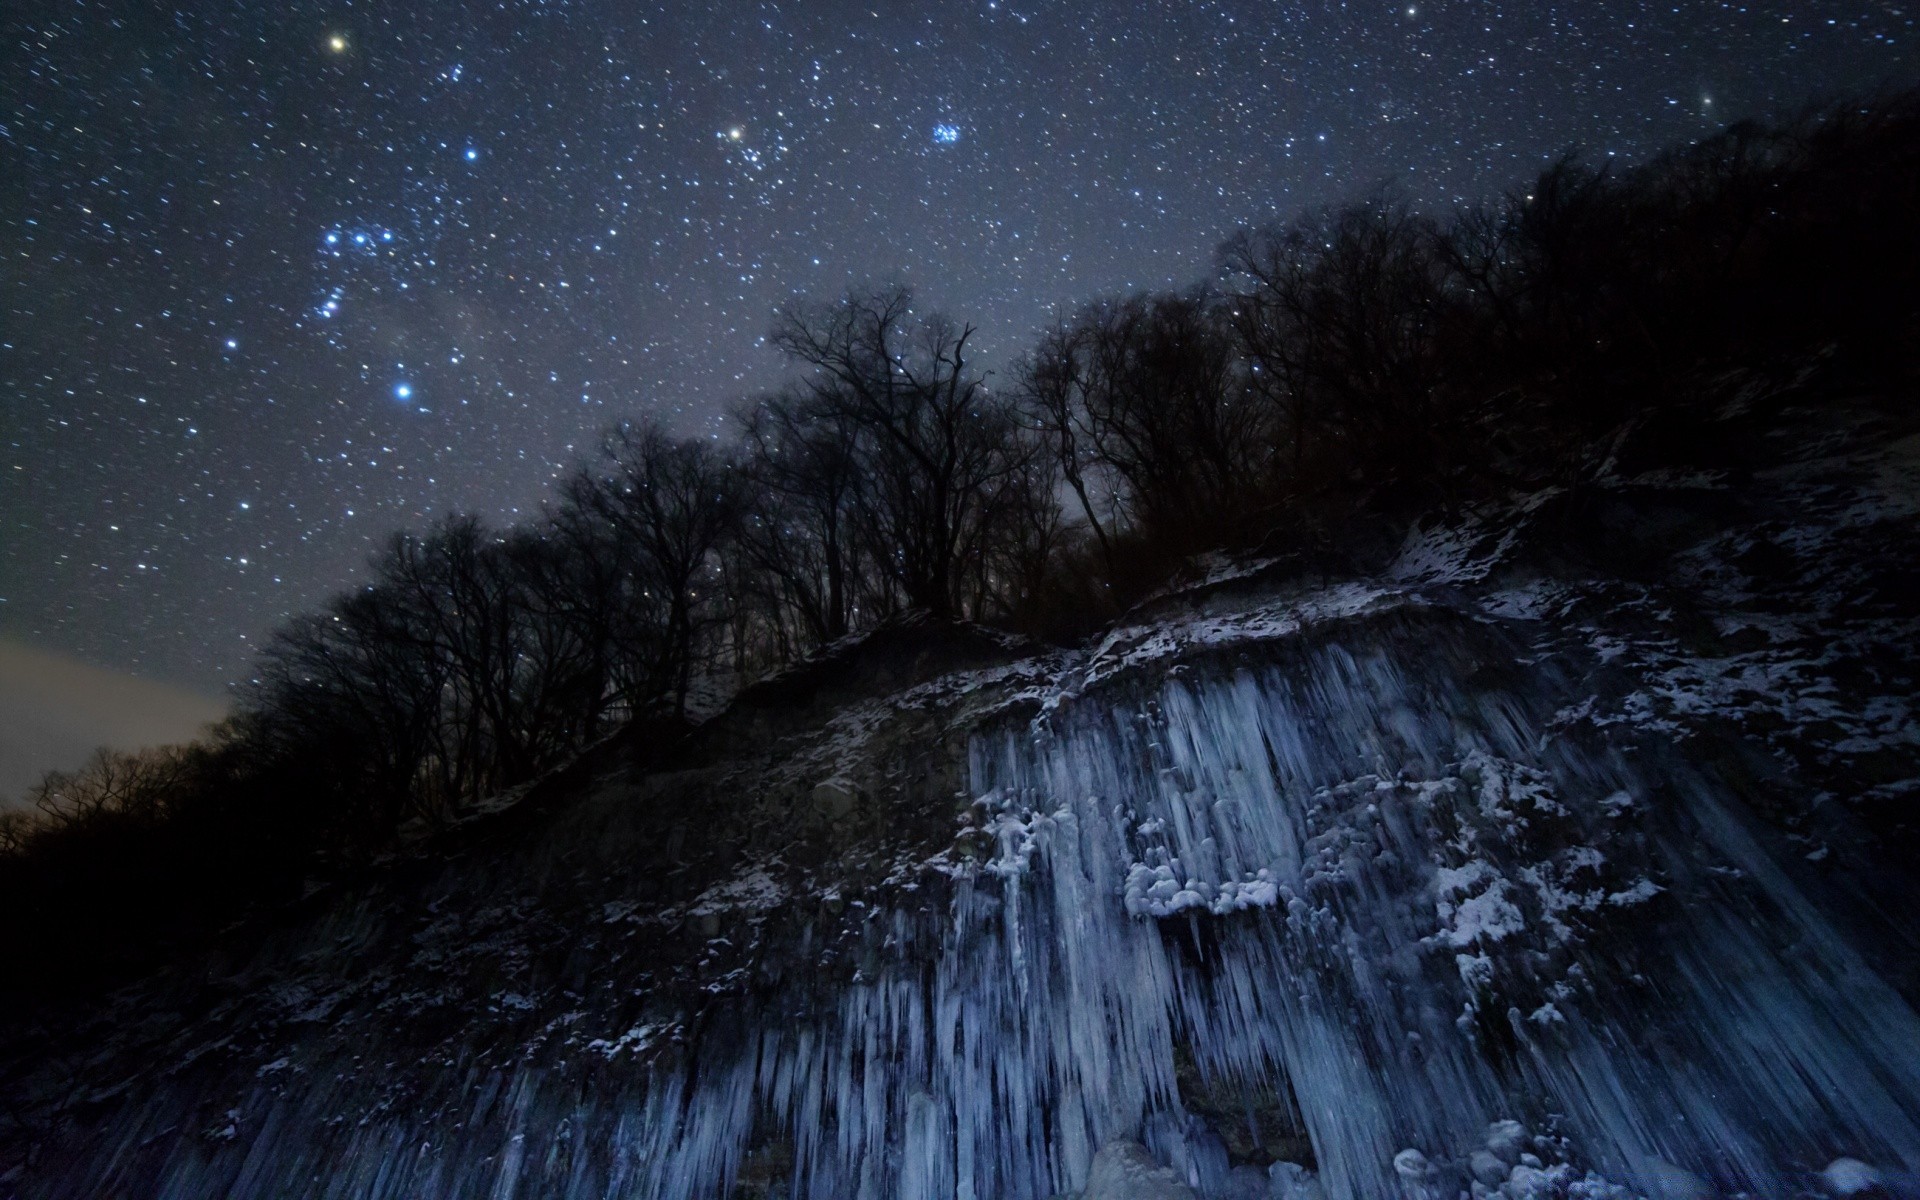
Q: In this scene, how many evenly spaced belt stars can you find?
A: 3